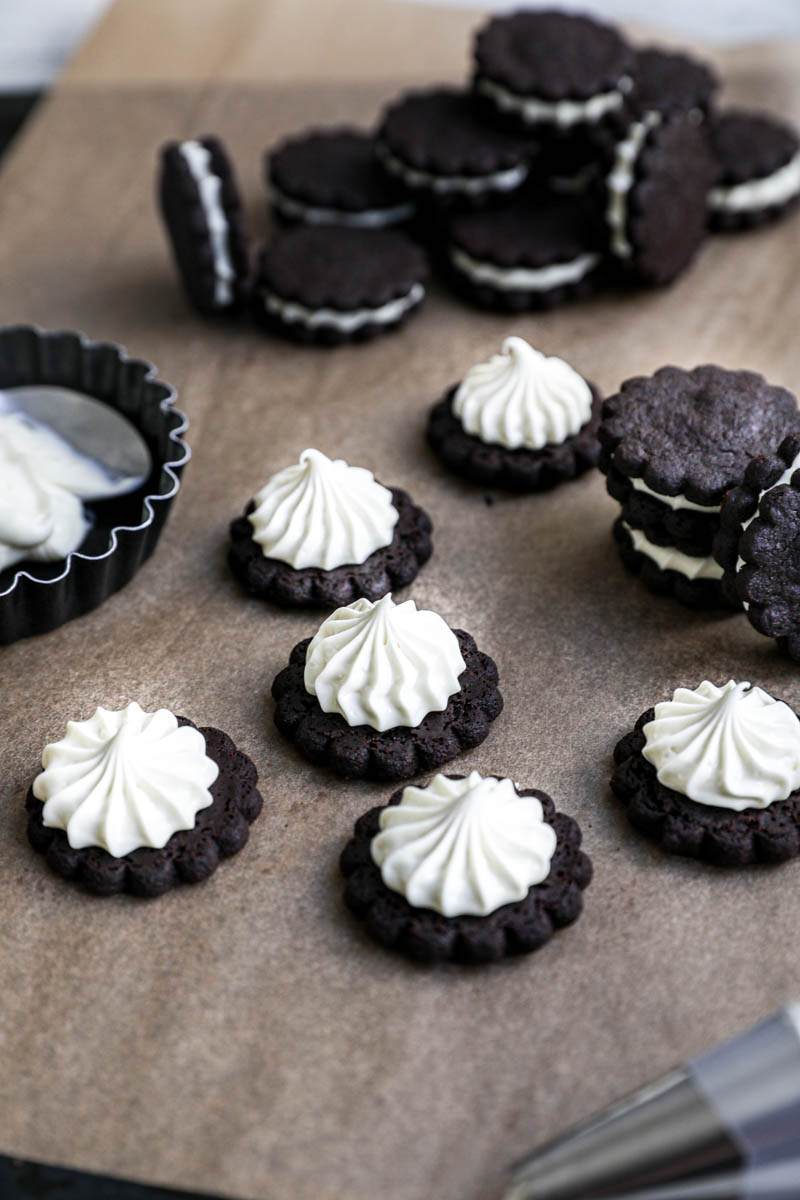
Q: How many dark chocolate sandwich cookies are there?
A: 13